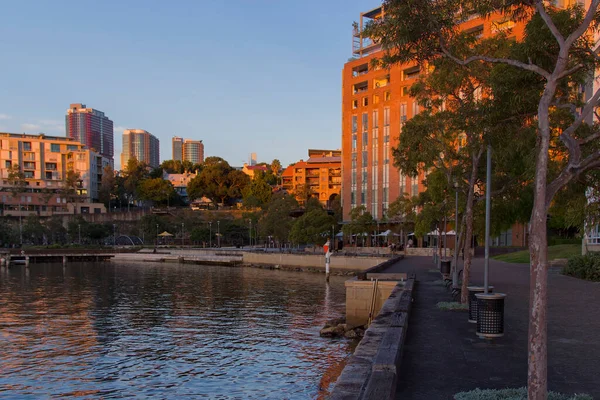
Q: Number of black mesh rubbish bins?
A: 3